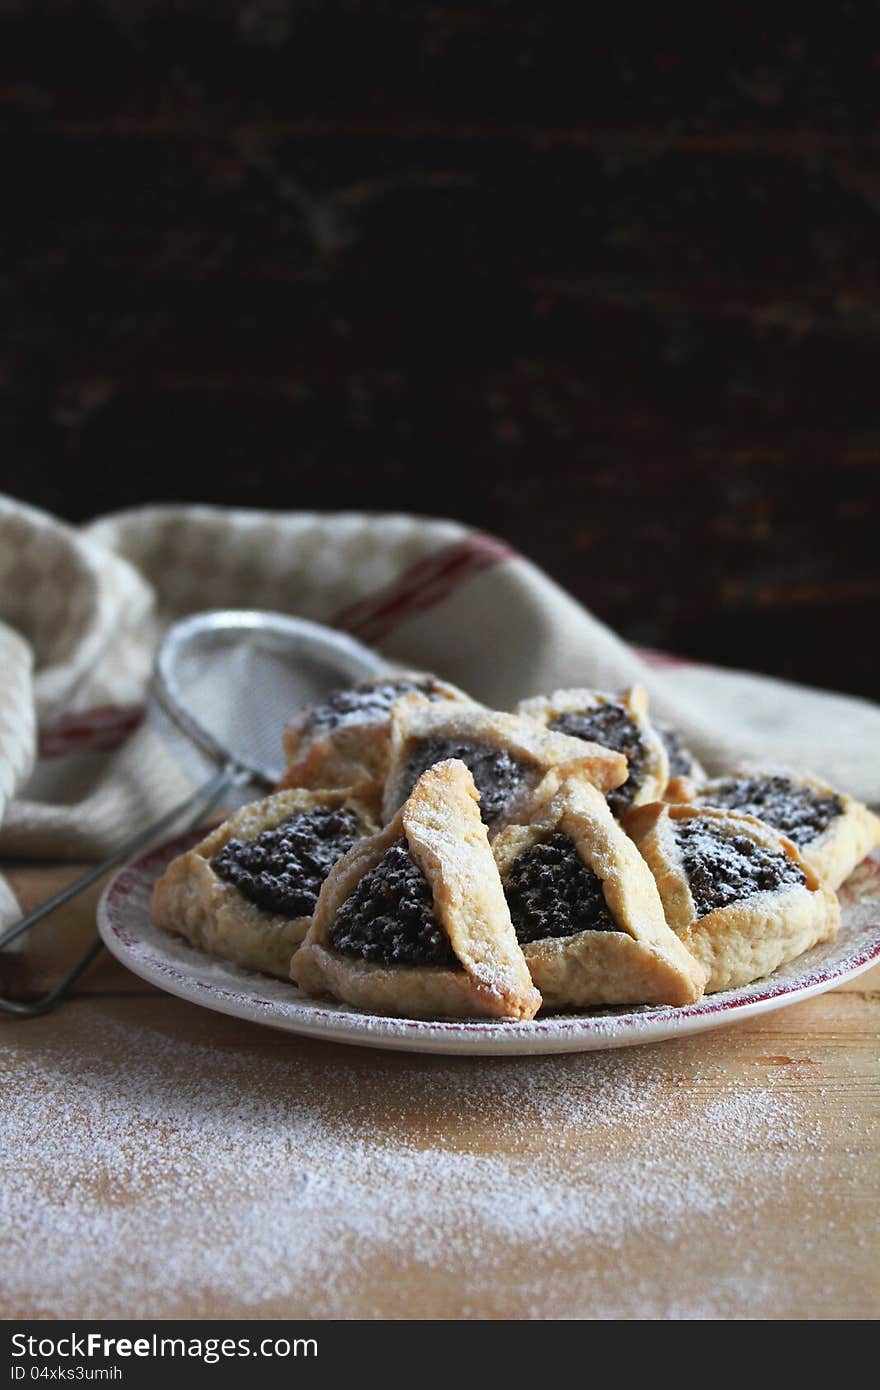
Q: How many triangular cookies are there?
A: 9